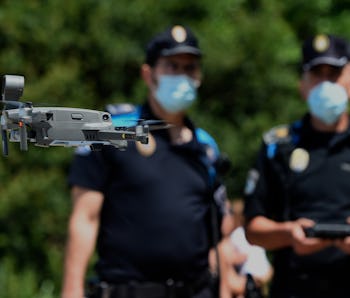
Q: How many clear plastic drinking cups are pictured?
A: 0